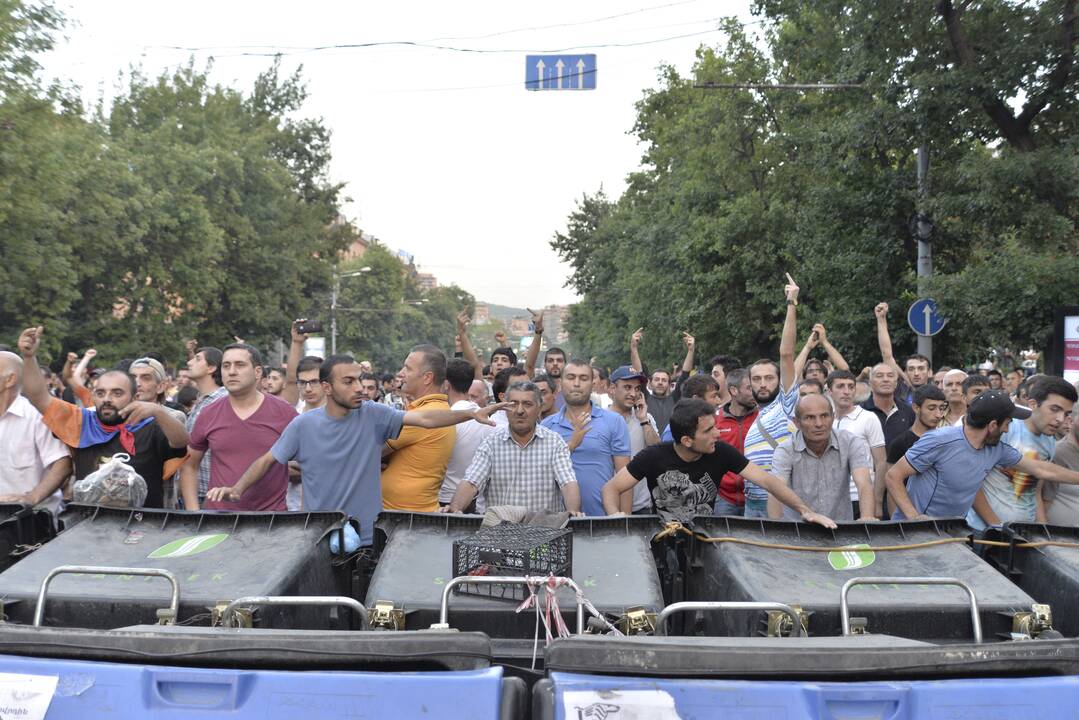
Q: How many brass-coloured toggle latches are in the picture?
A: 5